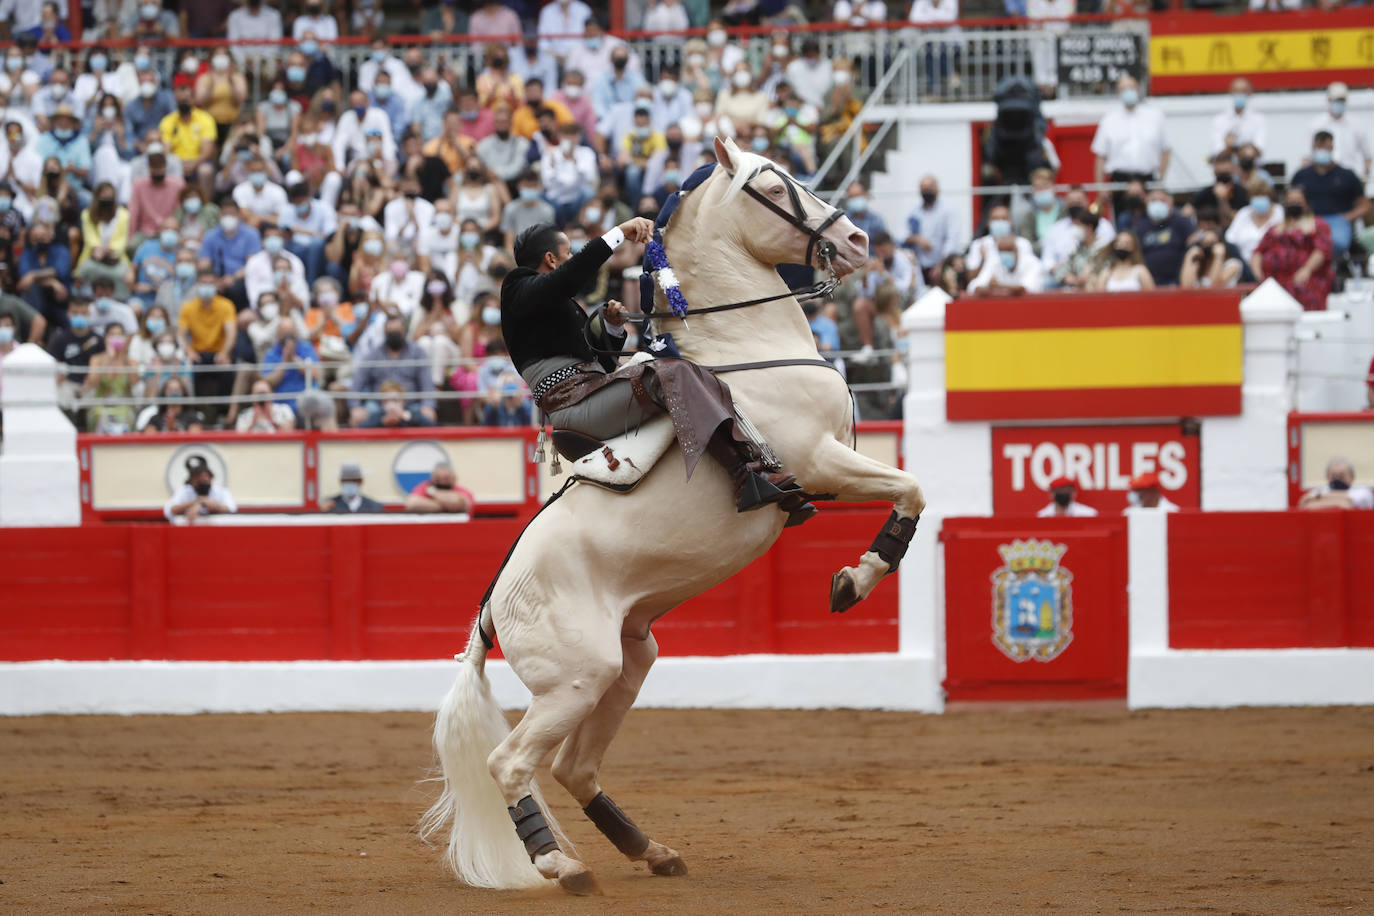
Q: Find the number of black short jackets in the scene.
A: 1